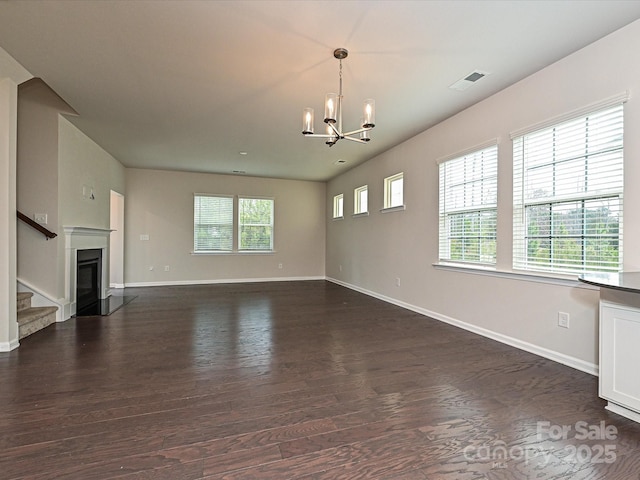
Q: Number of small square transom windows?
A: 3